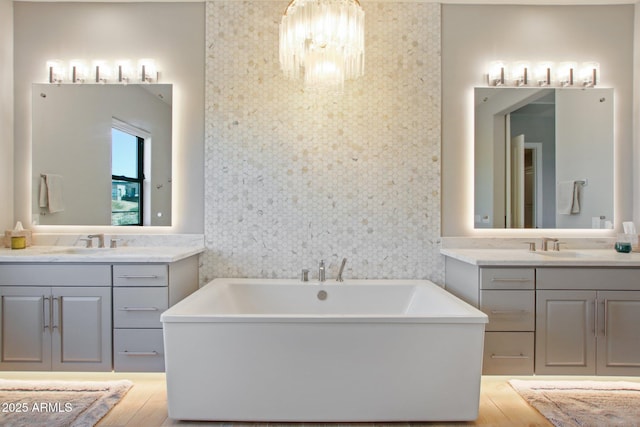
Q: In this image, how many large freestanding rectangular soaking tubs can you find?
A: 1